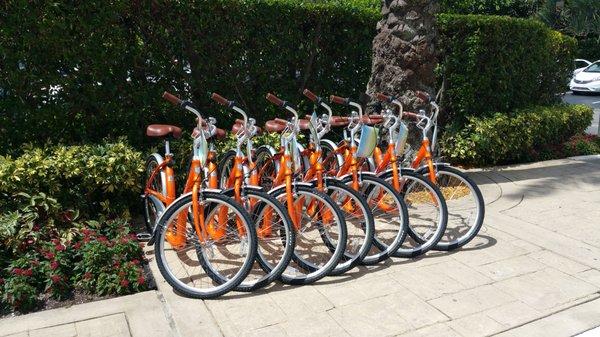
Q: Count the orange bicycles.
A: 7